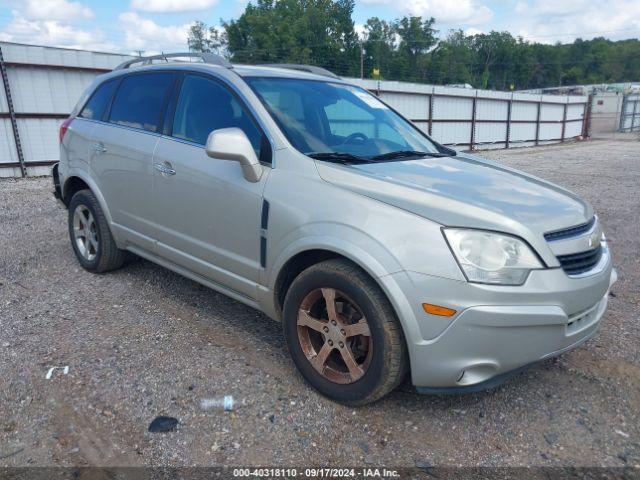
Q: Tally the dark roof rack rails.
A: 2